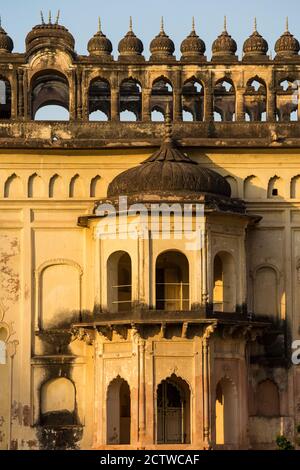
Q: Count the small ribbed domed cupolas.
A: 8